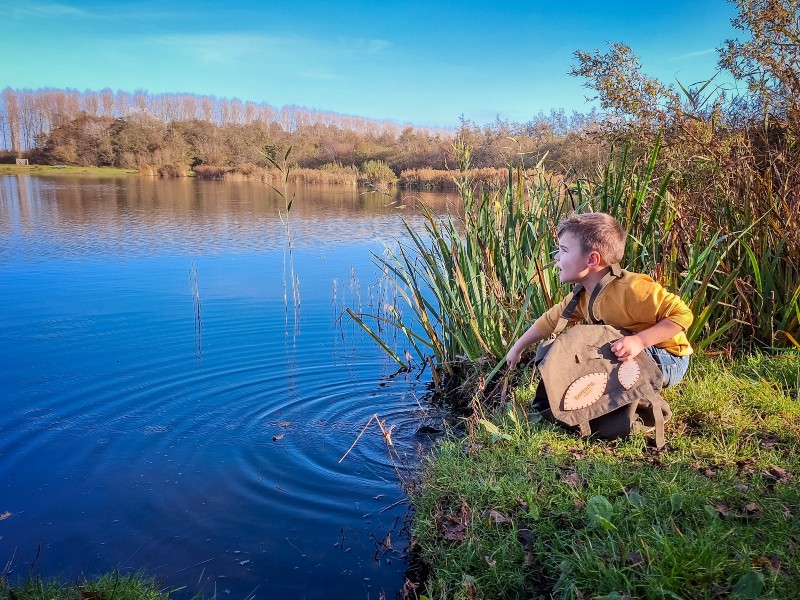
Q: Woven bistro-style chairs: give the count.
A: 0